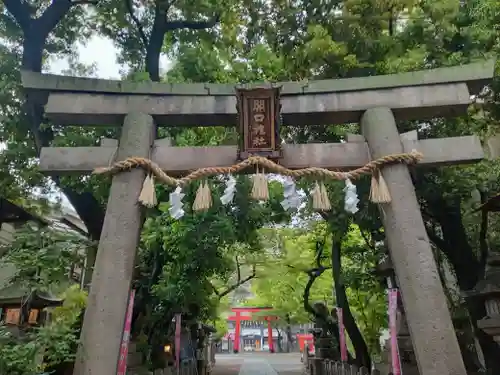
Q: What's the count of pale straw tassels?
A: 5